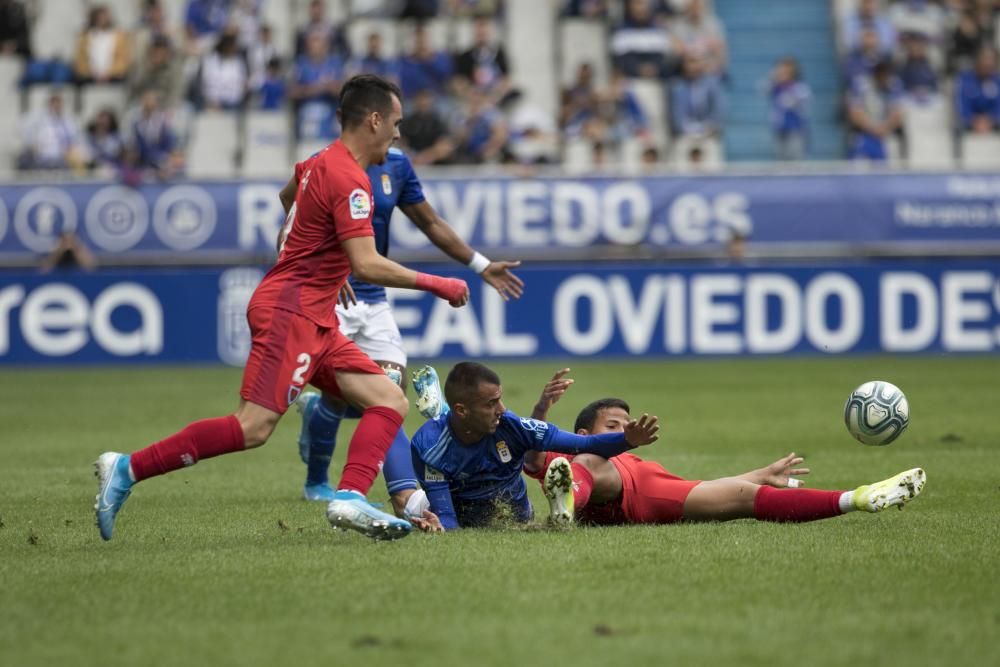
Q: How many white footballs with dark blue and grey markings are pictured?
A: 1